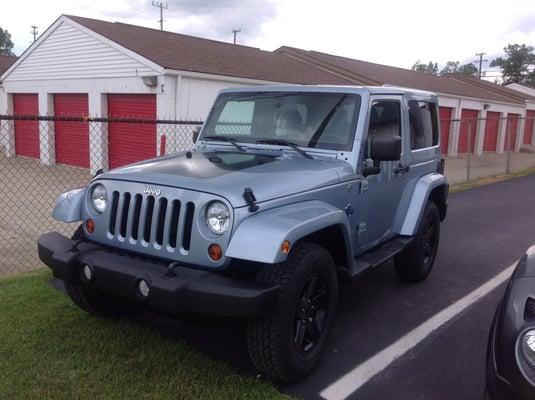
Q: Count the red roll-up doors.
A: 8